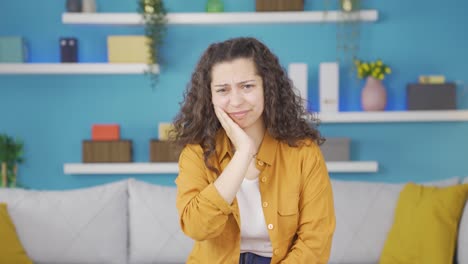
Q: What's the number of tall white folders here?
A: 2